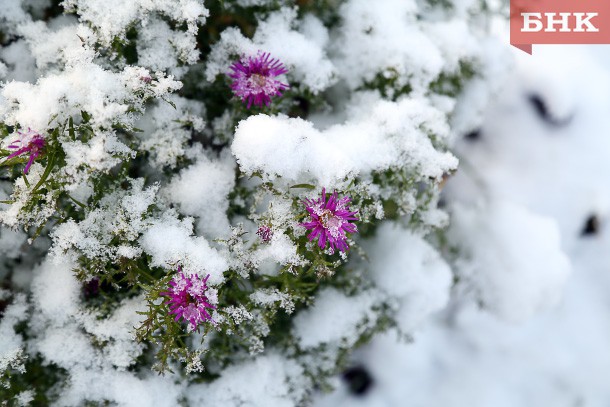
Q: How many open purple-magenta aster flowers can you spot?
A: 4